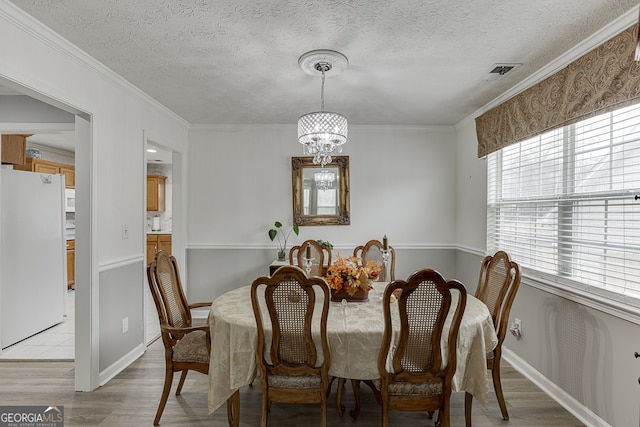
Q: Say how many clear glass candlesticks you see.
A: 2